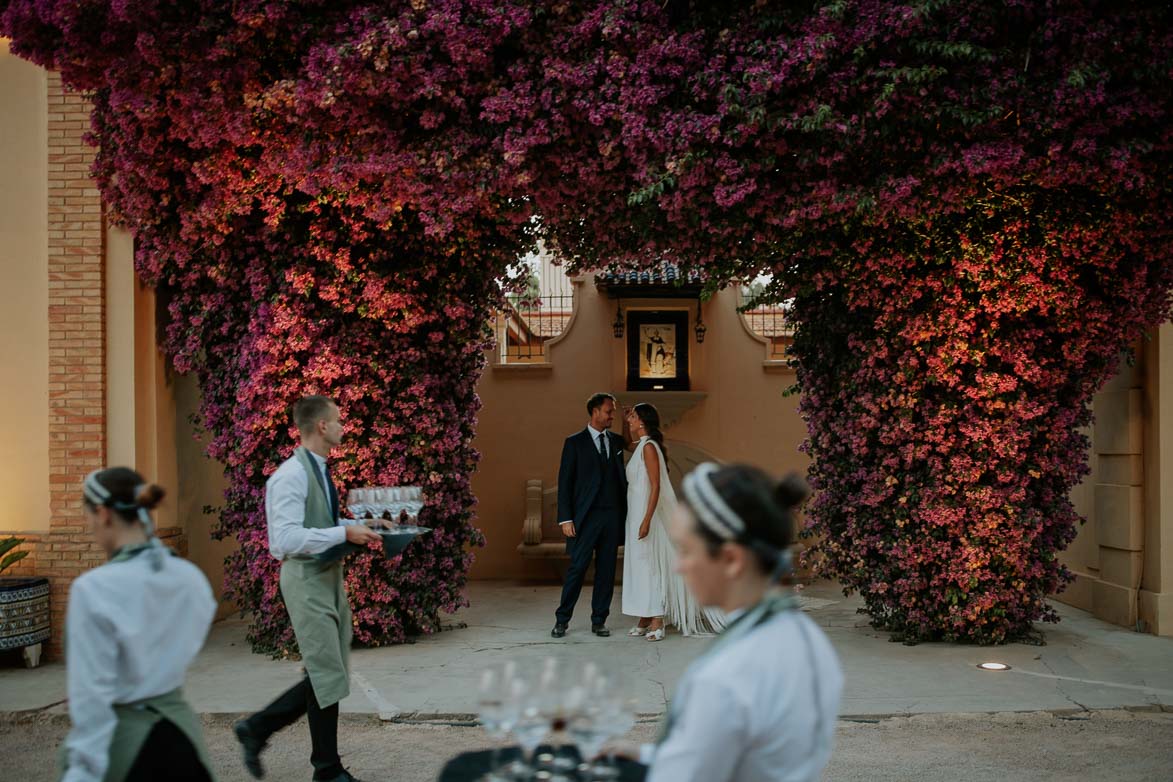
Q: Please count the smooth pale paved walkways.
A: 1